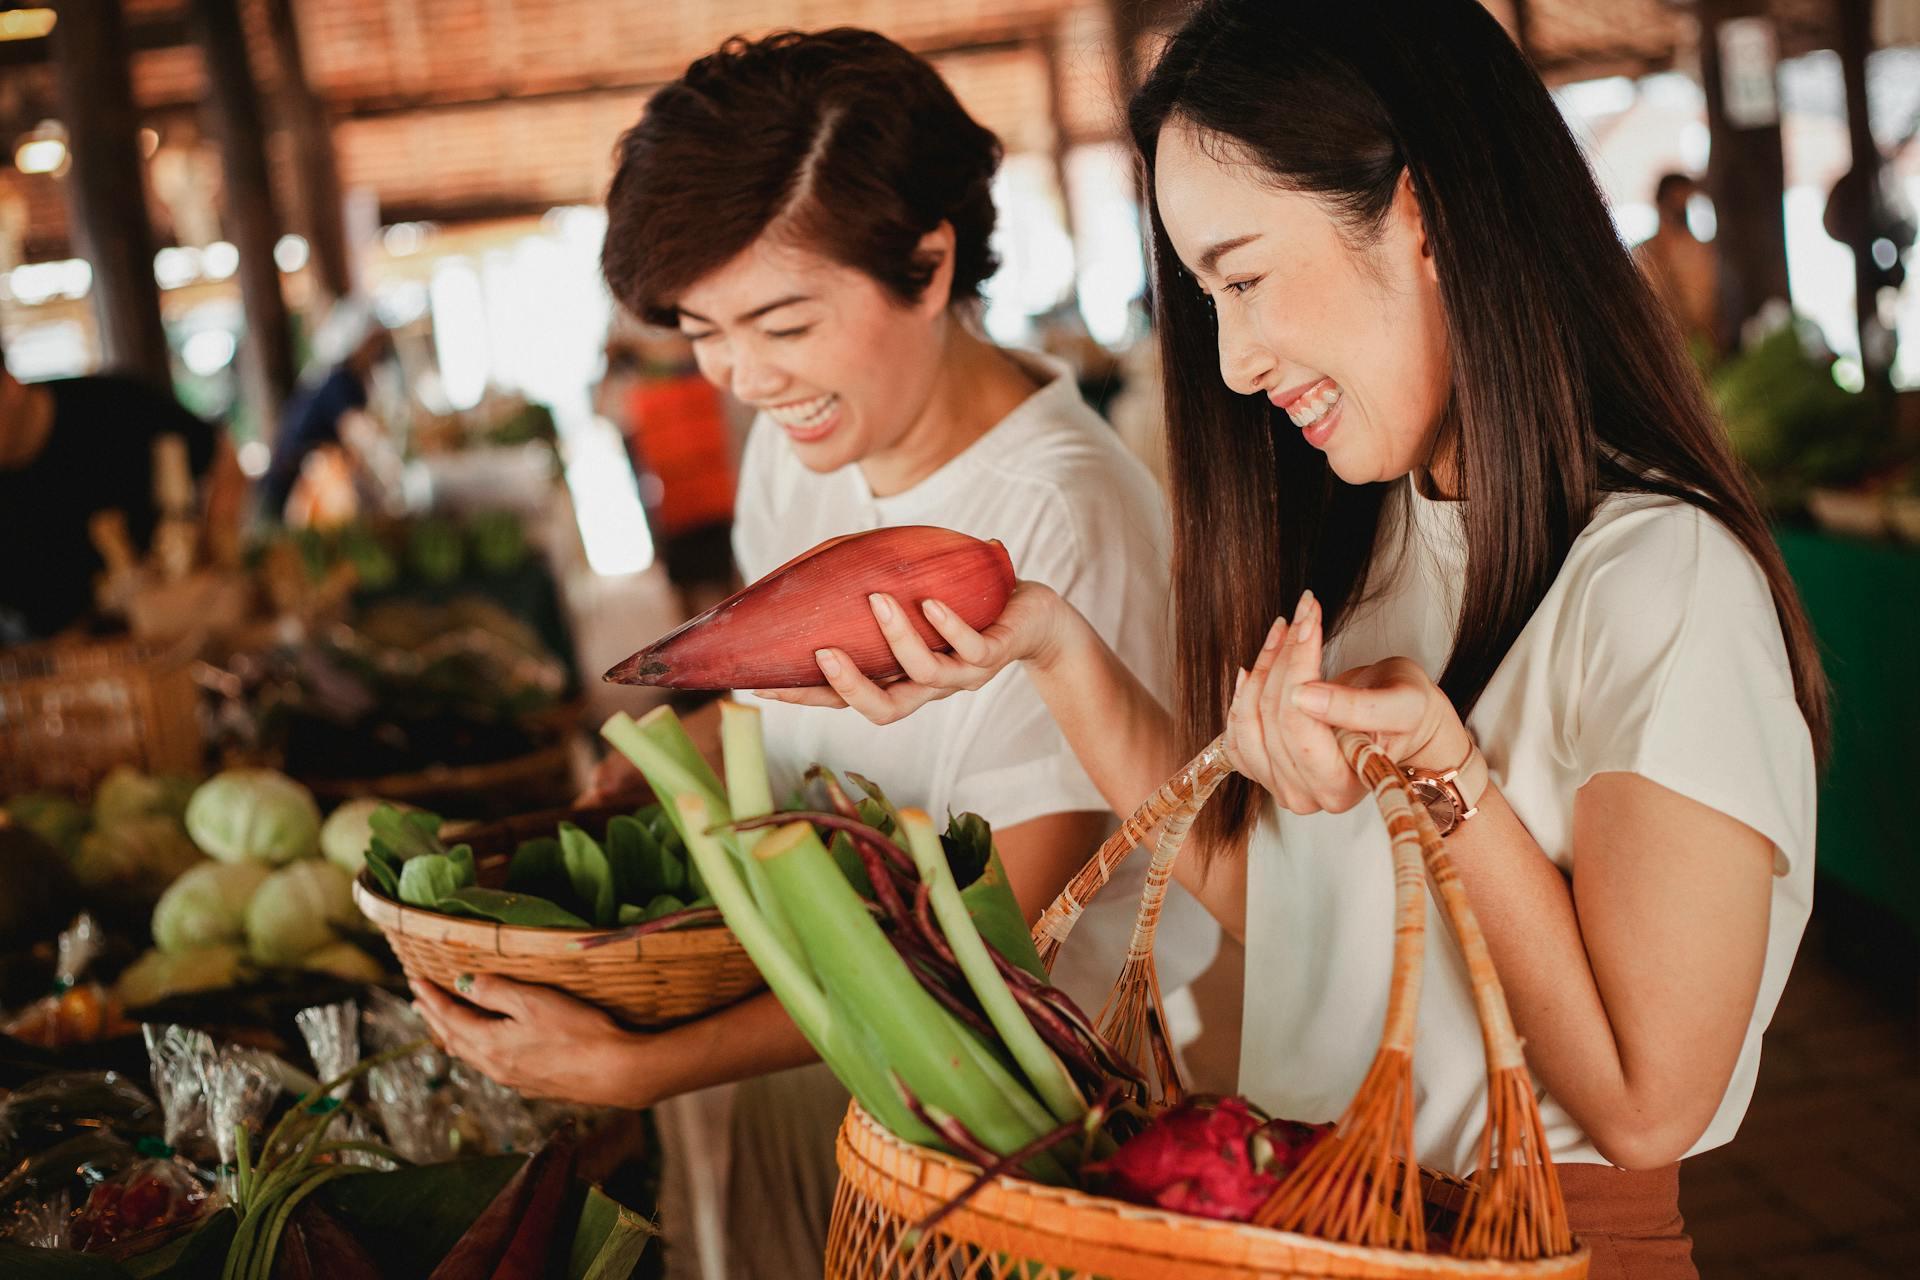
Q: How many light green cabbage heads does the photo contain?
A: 4